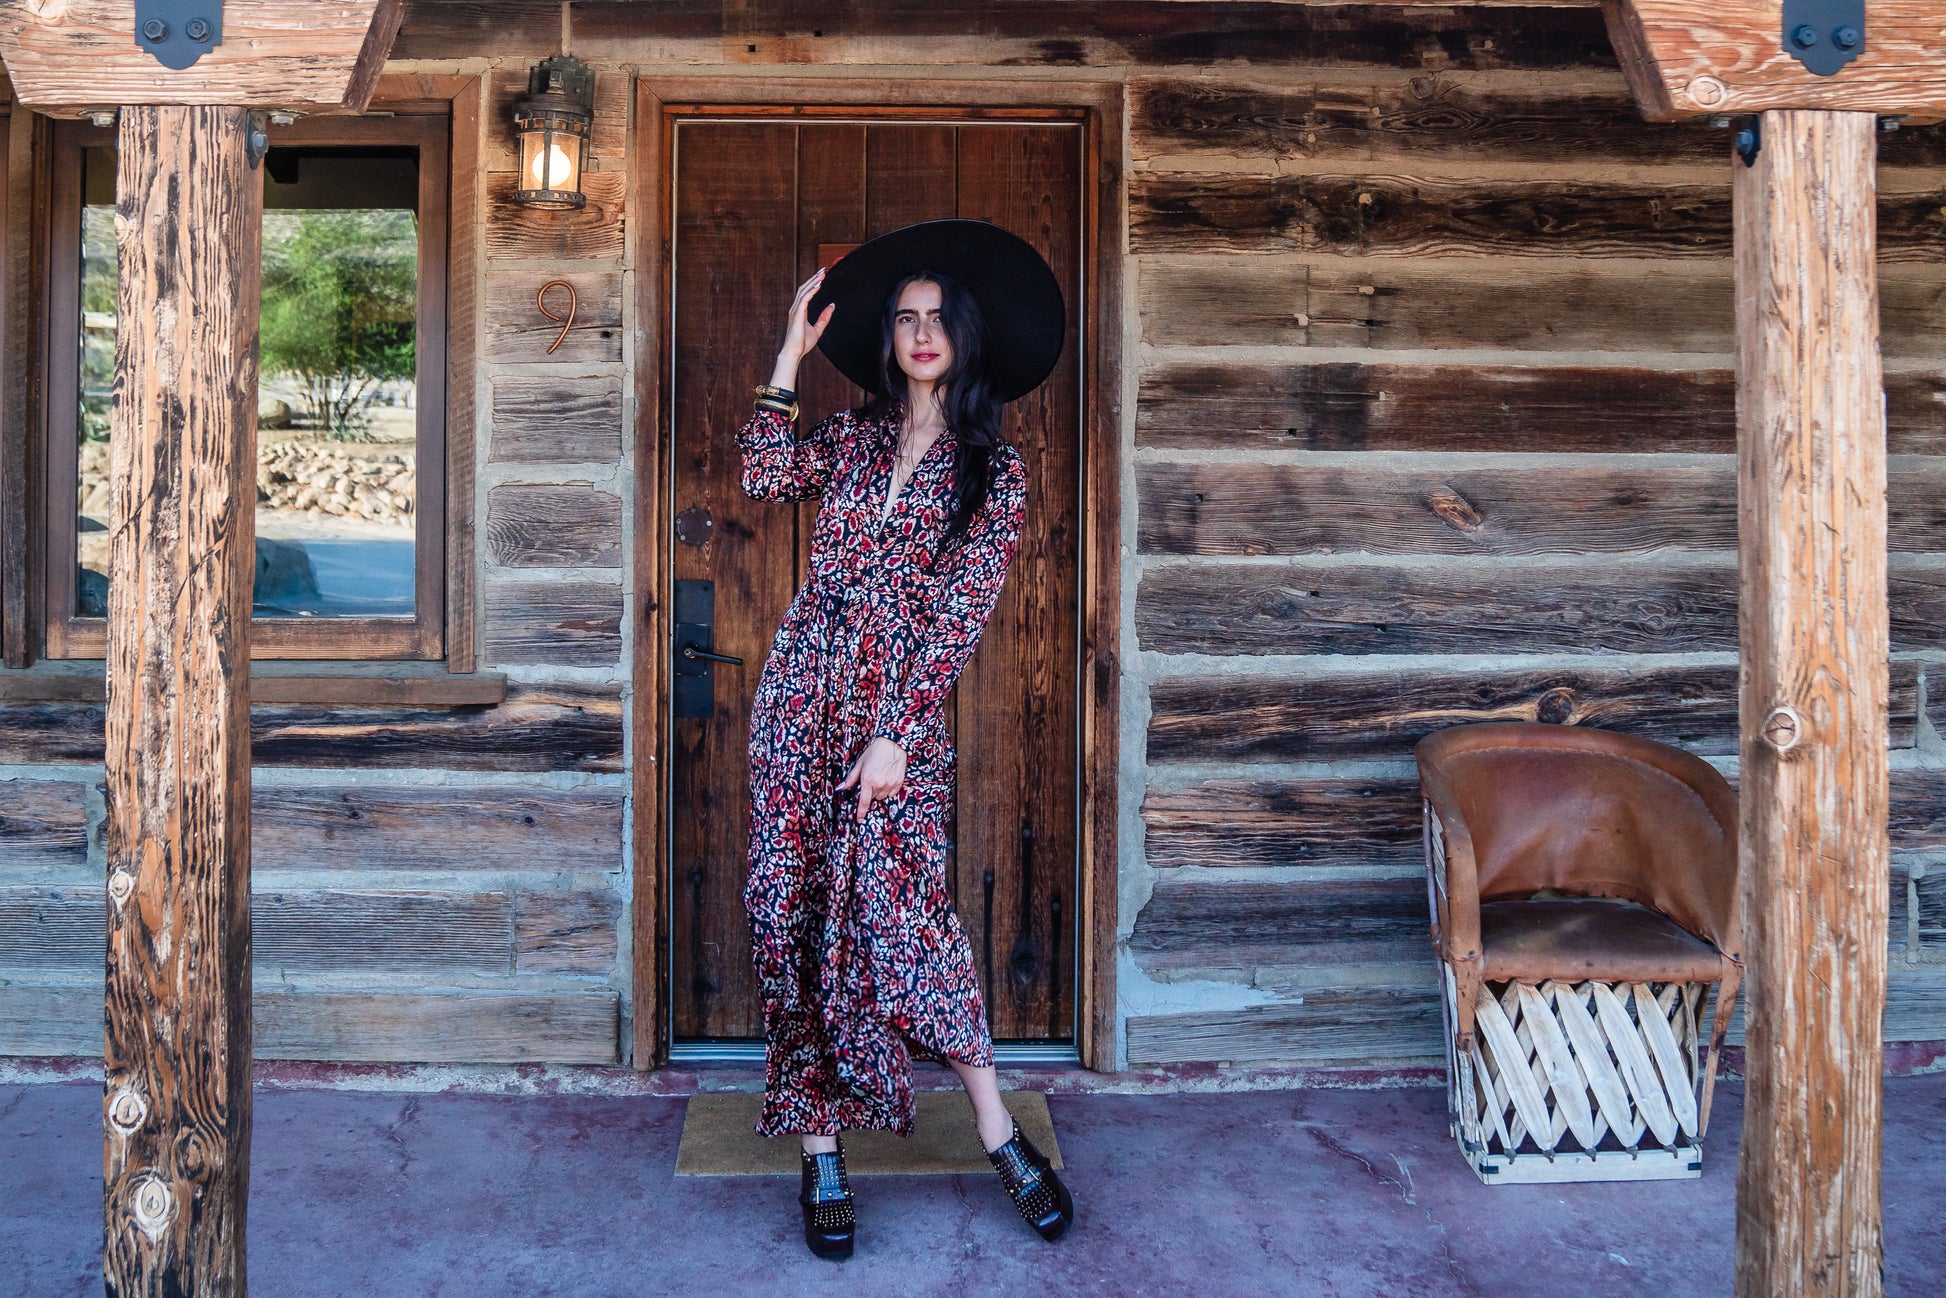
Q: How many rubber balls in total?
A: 0